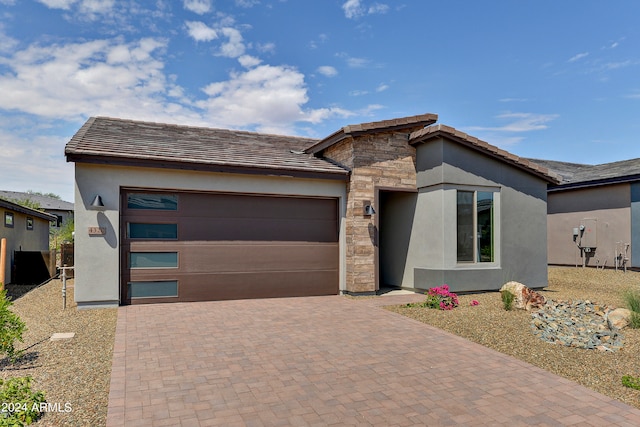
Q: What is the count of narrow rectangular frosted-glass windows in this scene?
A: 4